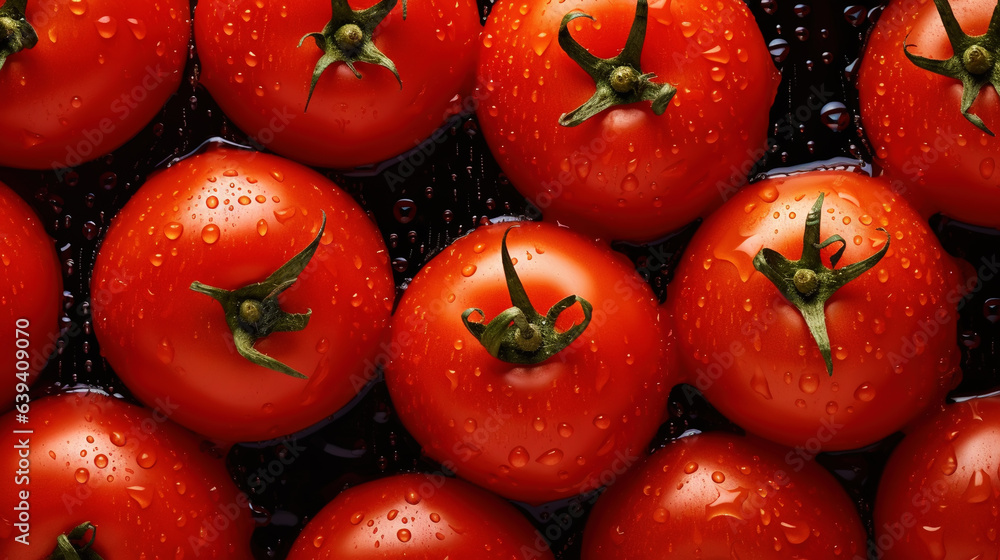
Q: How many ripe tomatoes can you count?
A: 12